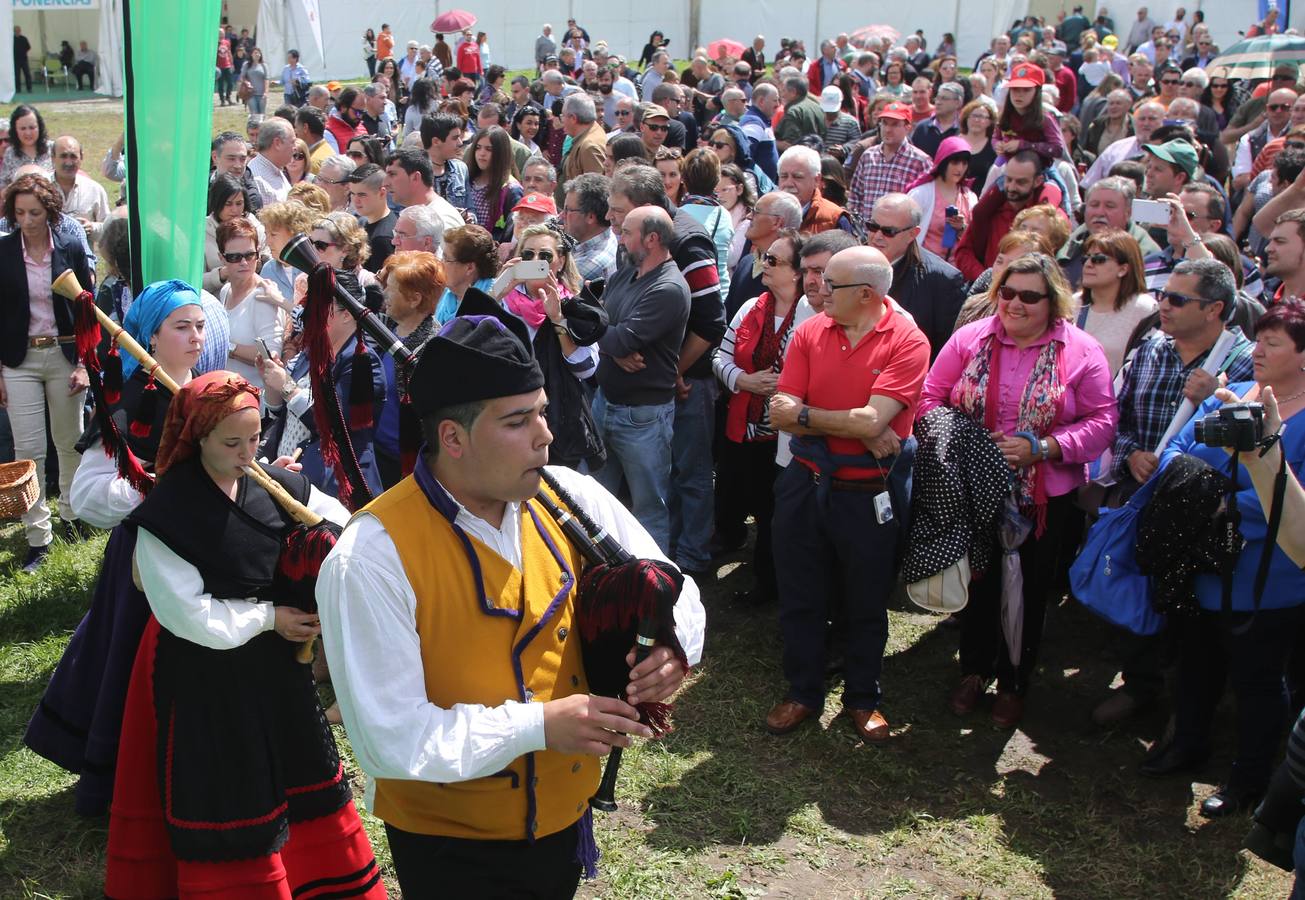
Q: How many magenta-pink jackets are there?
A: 1